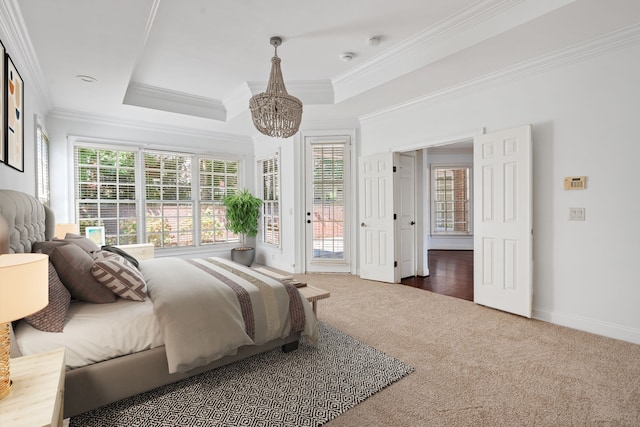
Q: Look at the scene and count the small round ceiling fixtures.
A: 3